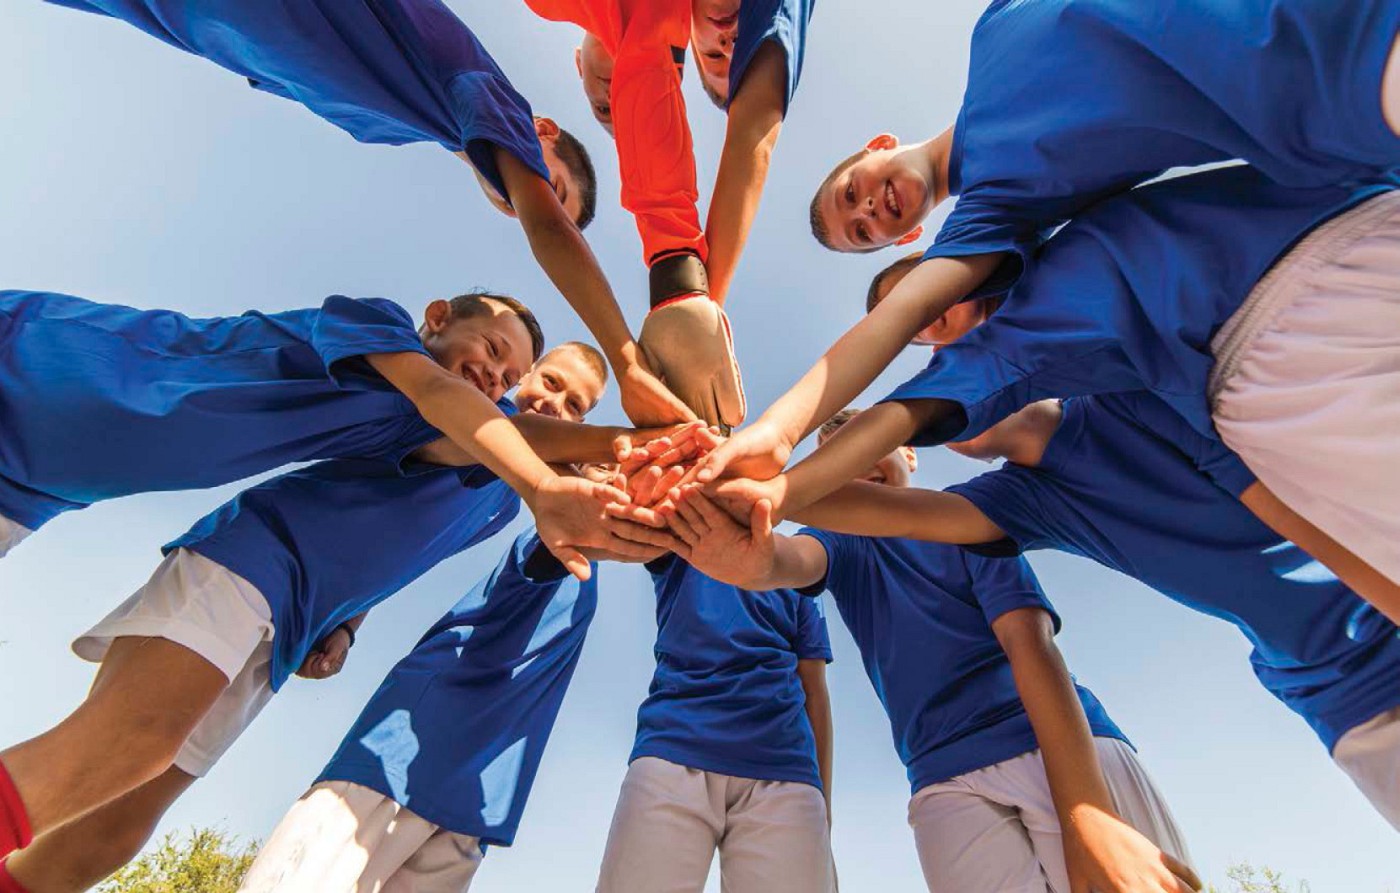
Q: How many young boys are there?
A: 11